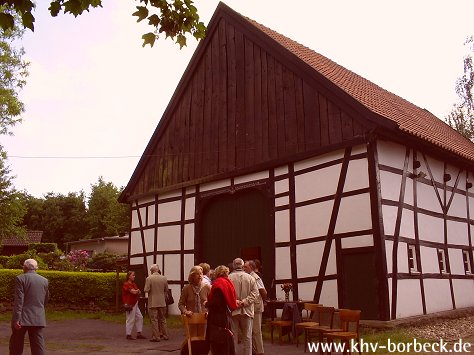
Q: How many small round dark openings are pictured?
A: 3